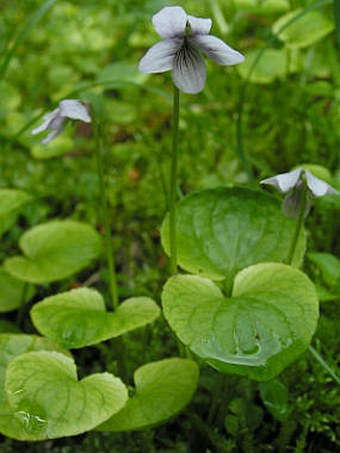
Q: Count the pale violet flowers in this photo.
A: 3